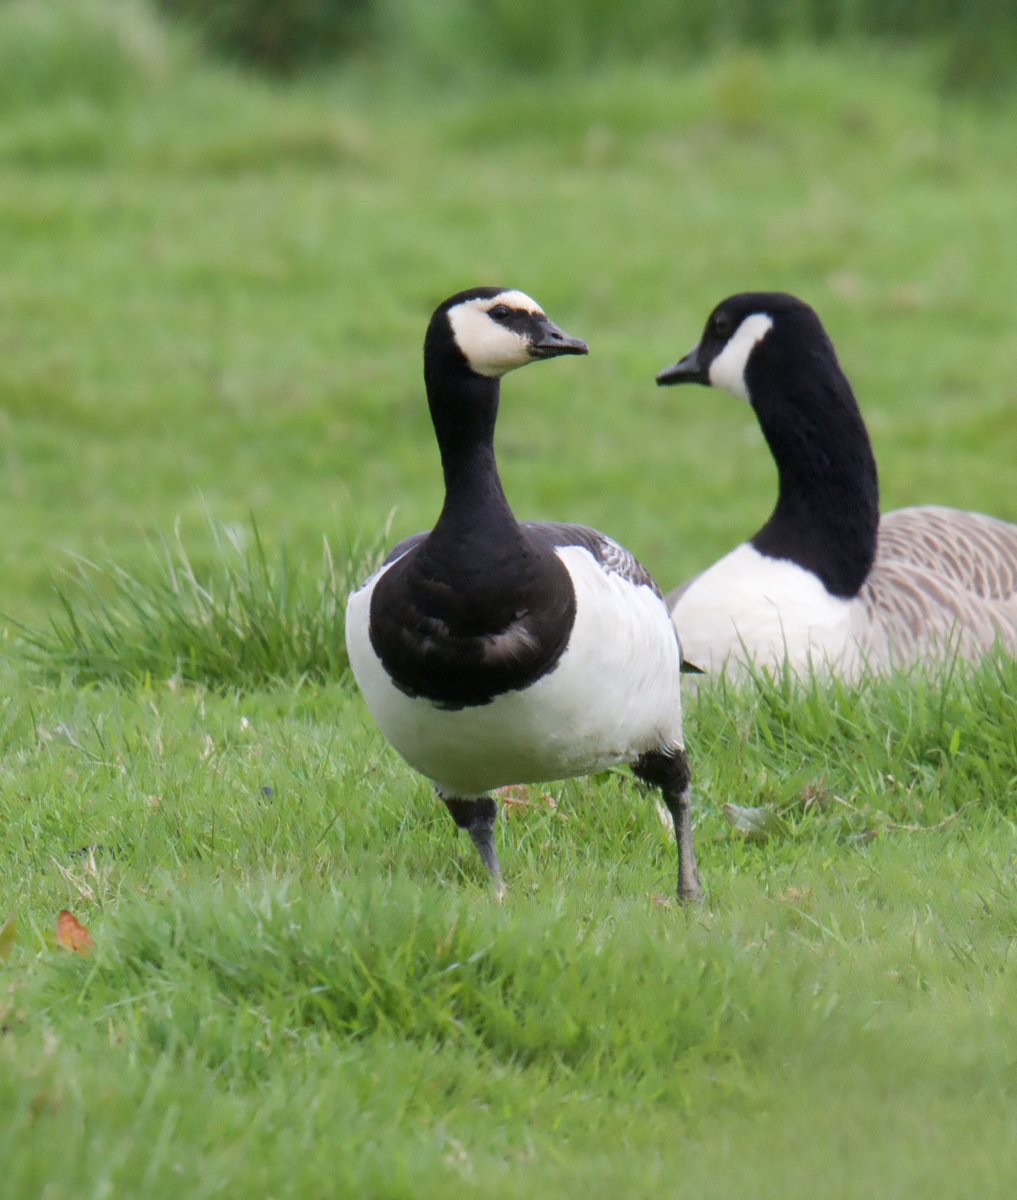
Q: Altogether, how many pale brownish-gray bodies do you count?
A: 1